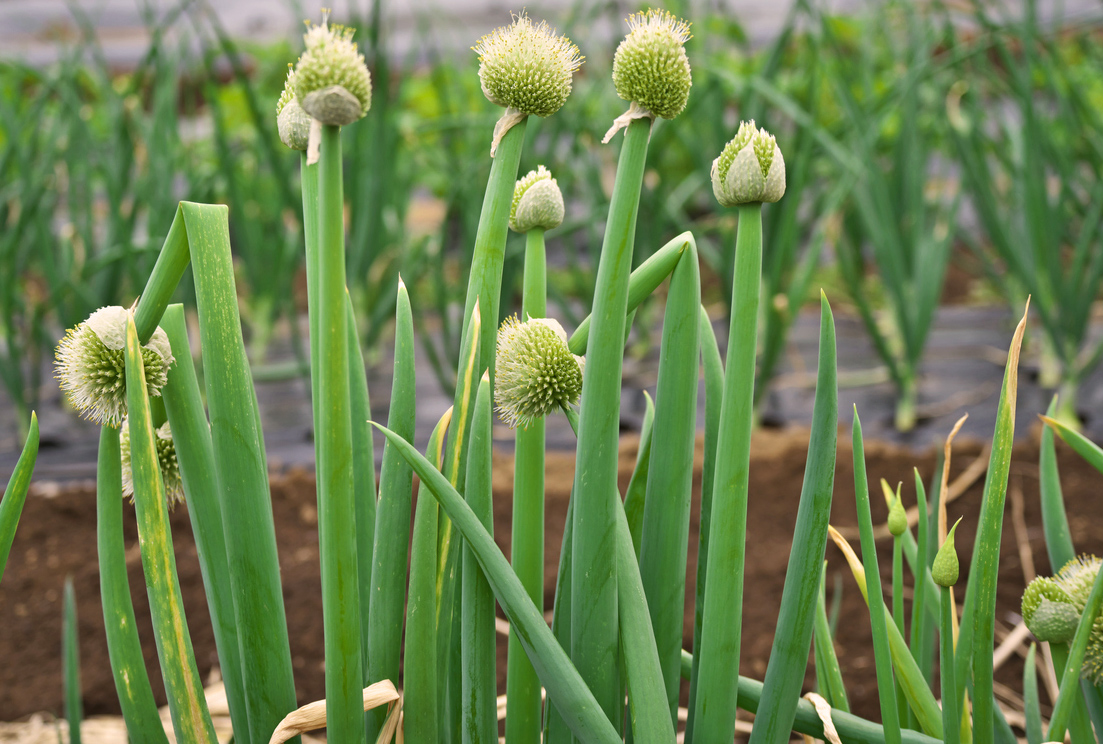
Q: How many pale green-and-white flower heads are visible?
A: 11